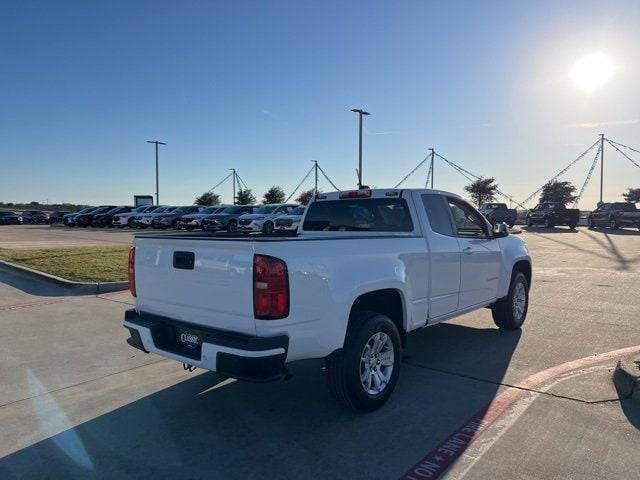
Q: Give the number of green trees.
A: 7